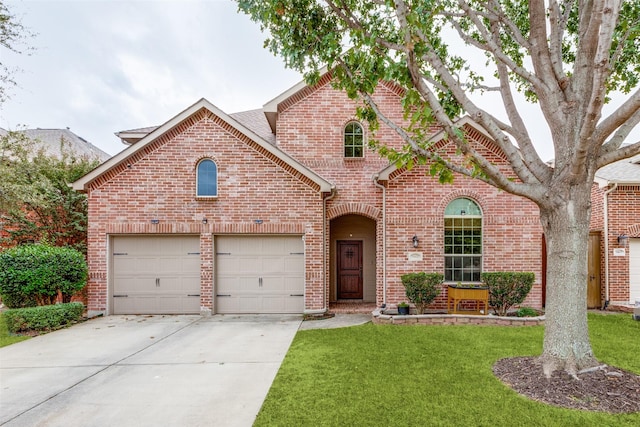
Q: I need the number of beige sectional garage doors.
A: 2